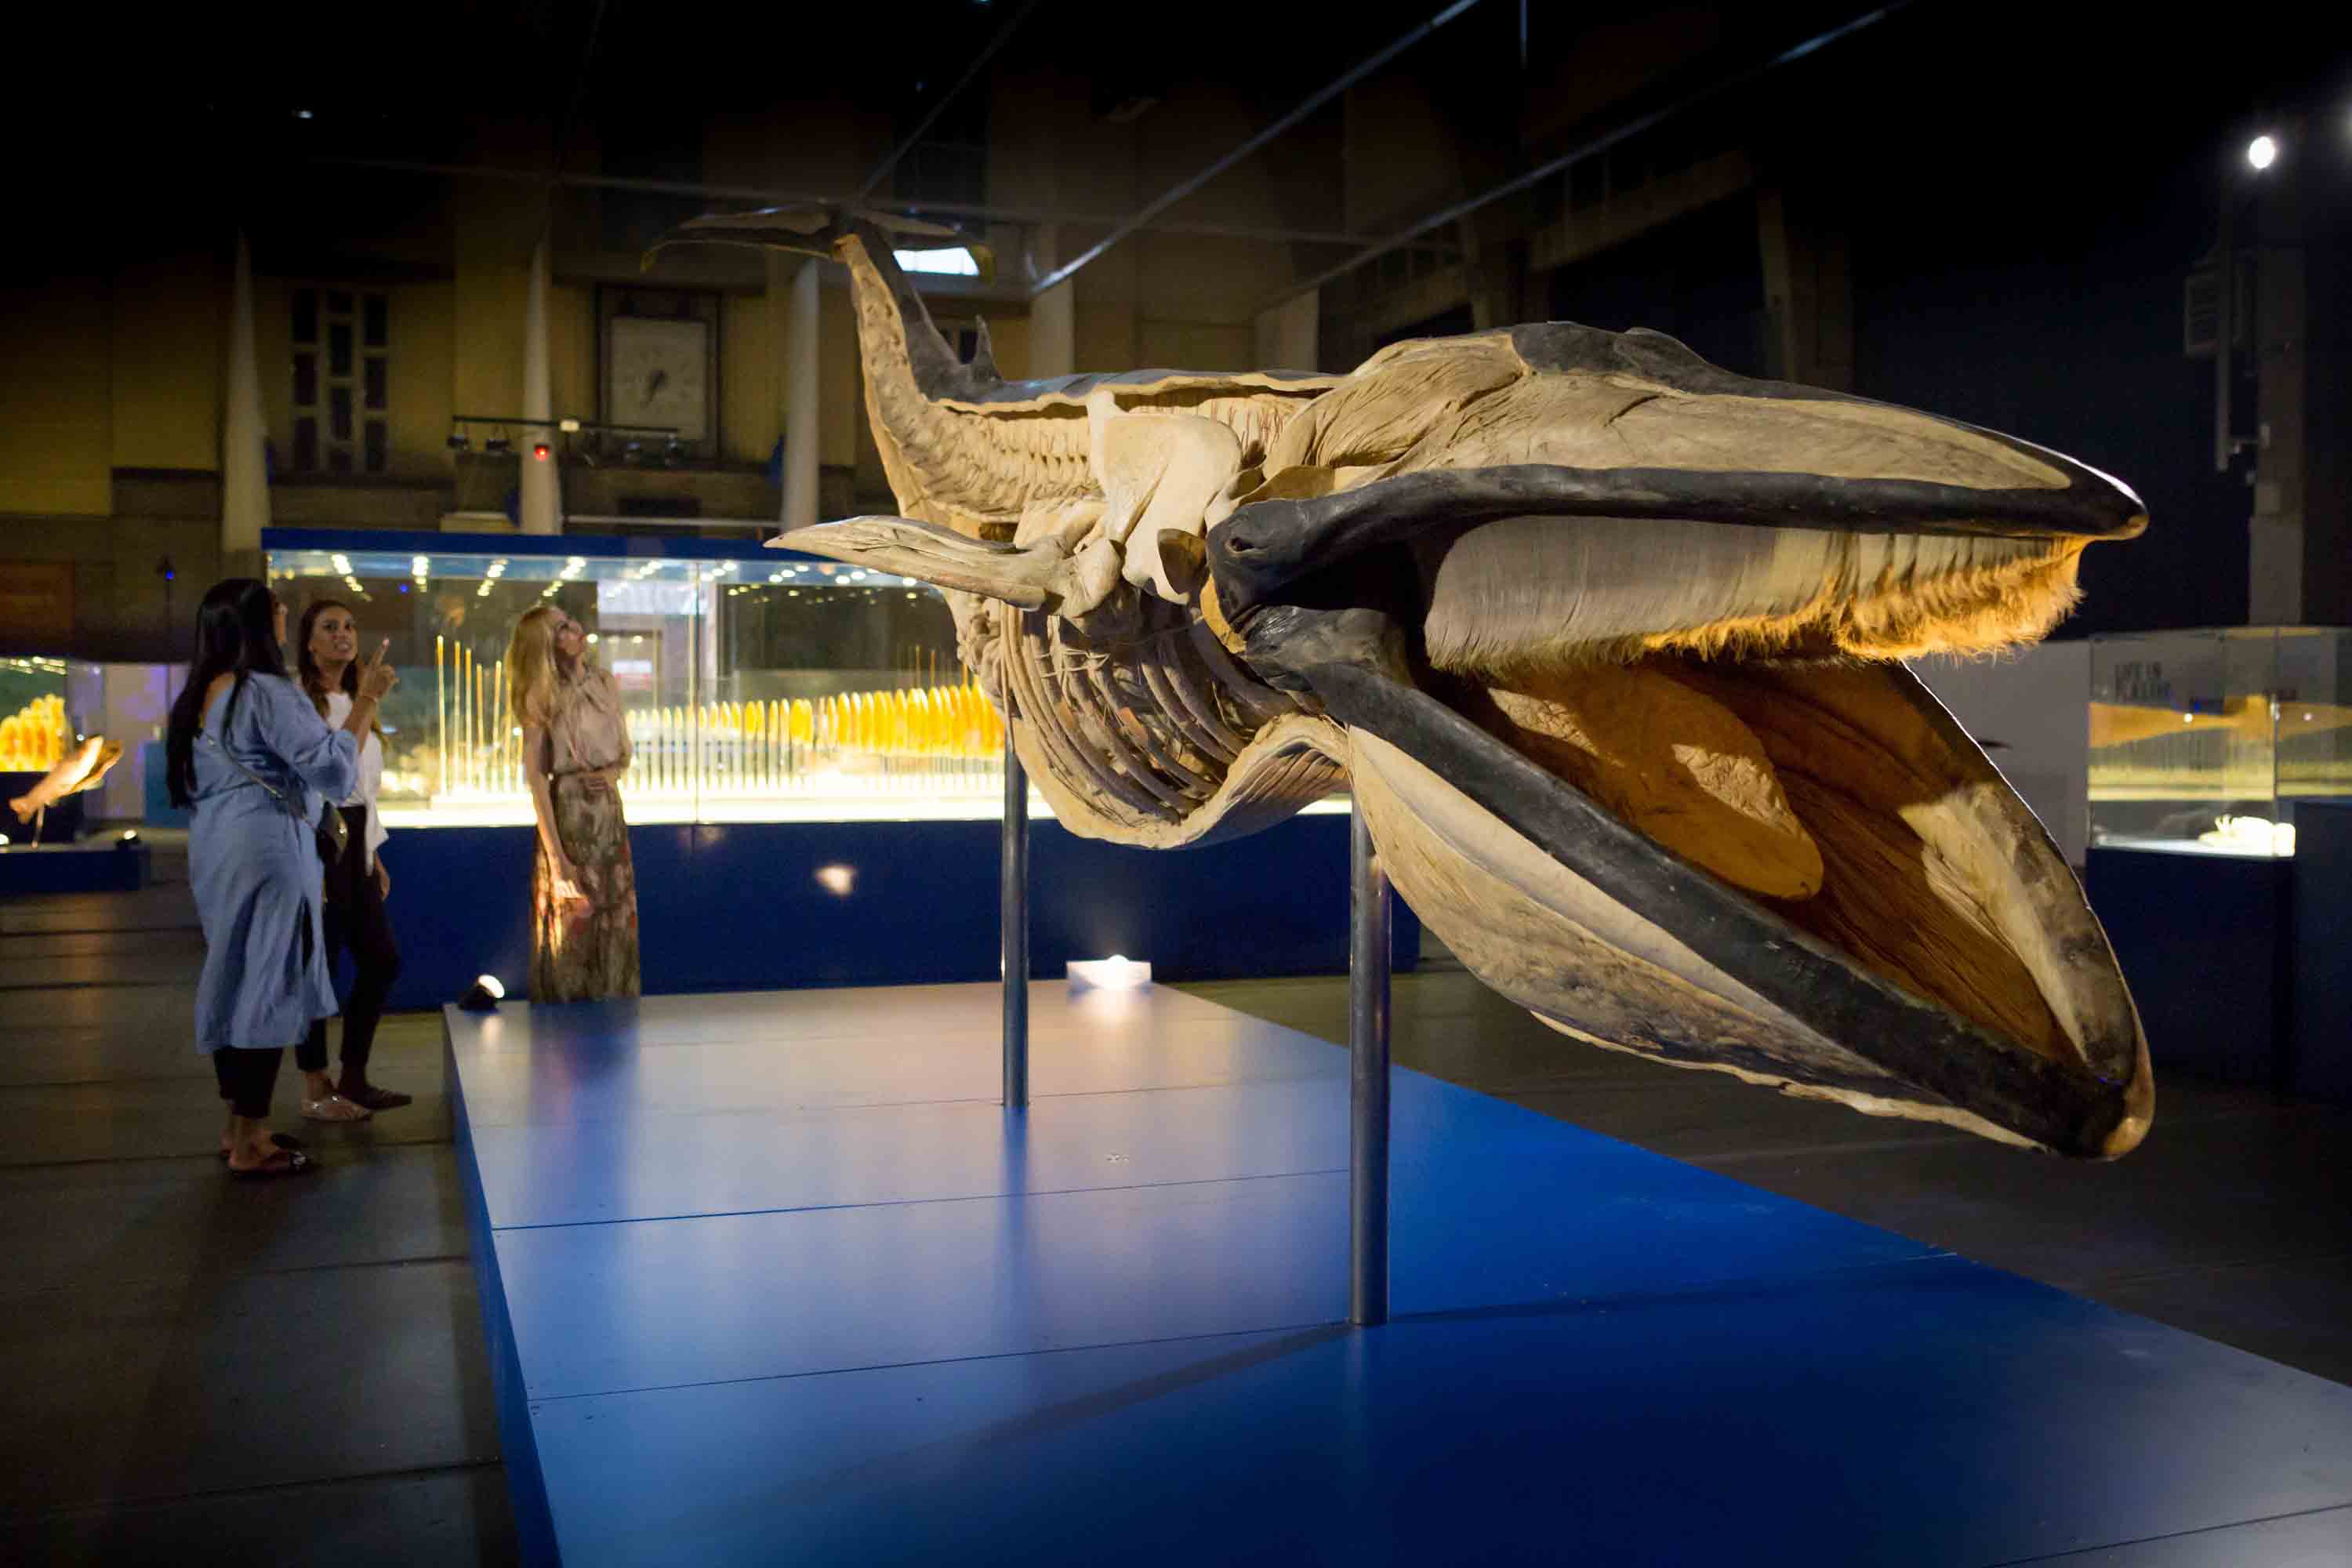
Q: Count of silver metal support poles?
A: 2